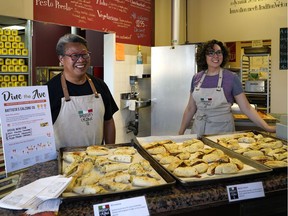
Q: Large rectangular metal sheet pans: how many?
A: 3